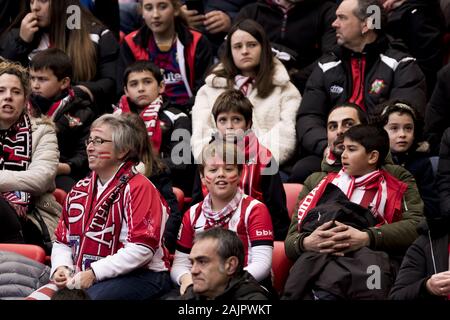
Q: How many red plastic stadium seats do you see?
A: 5